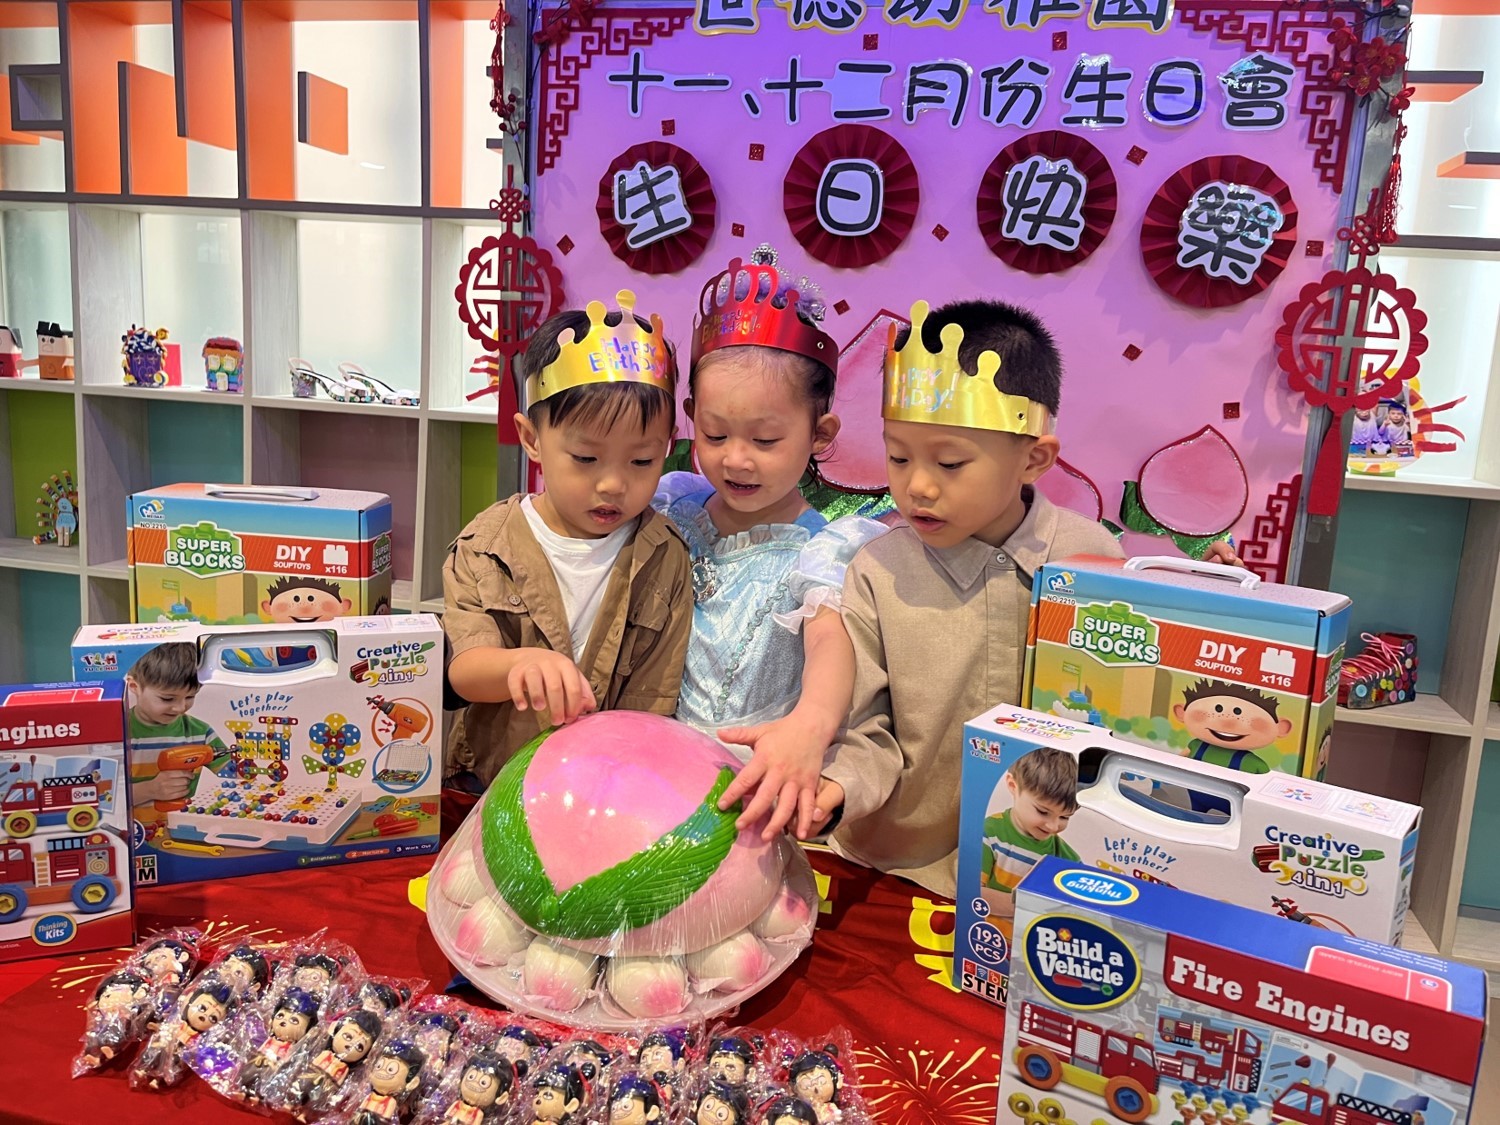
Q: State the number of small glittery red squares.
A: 12